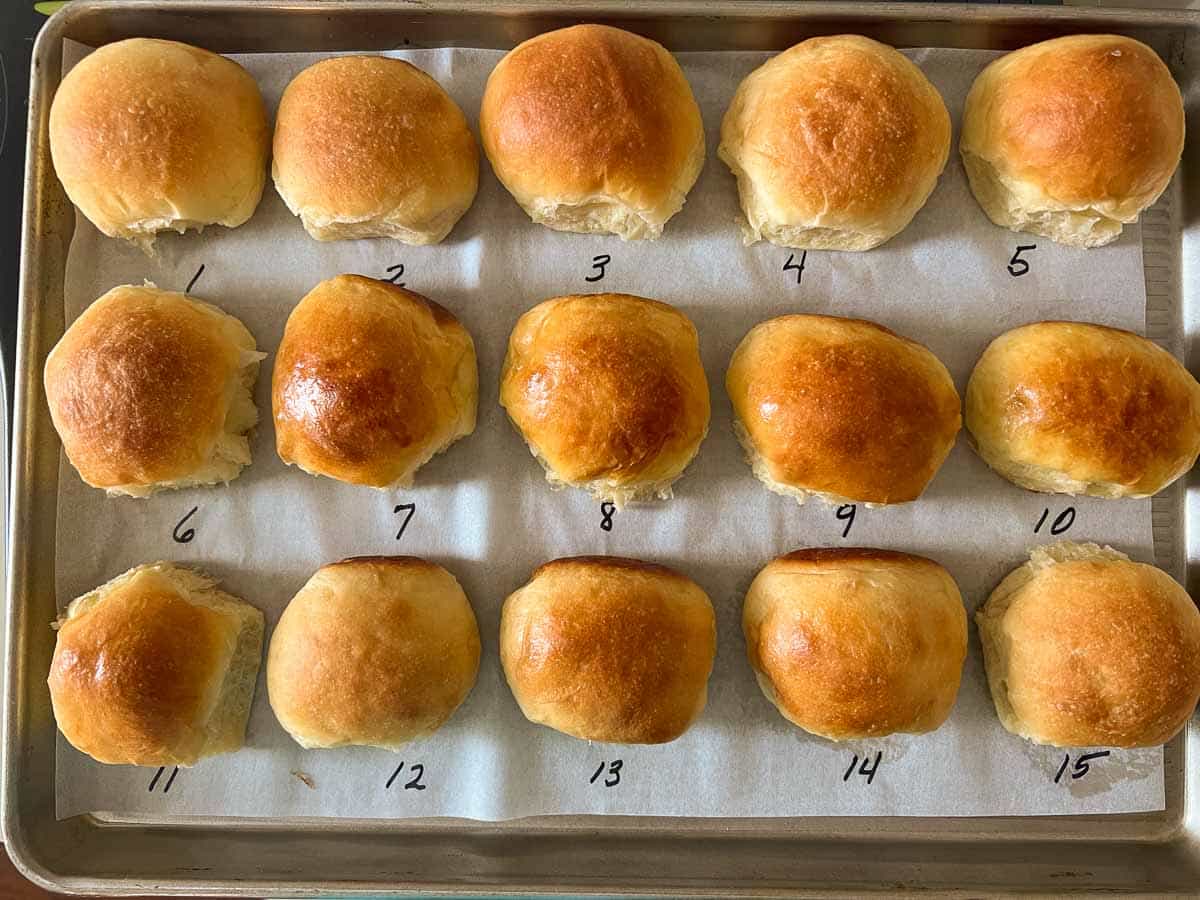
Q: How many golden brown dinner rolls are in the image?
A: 15